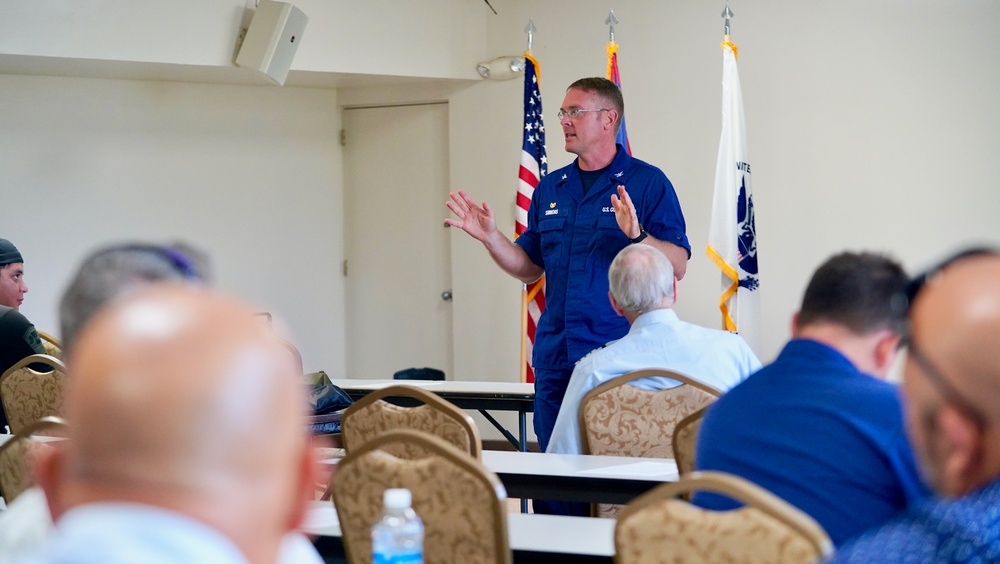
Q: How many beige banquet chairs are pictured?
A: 8